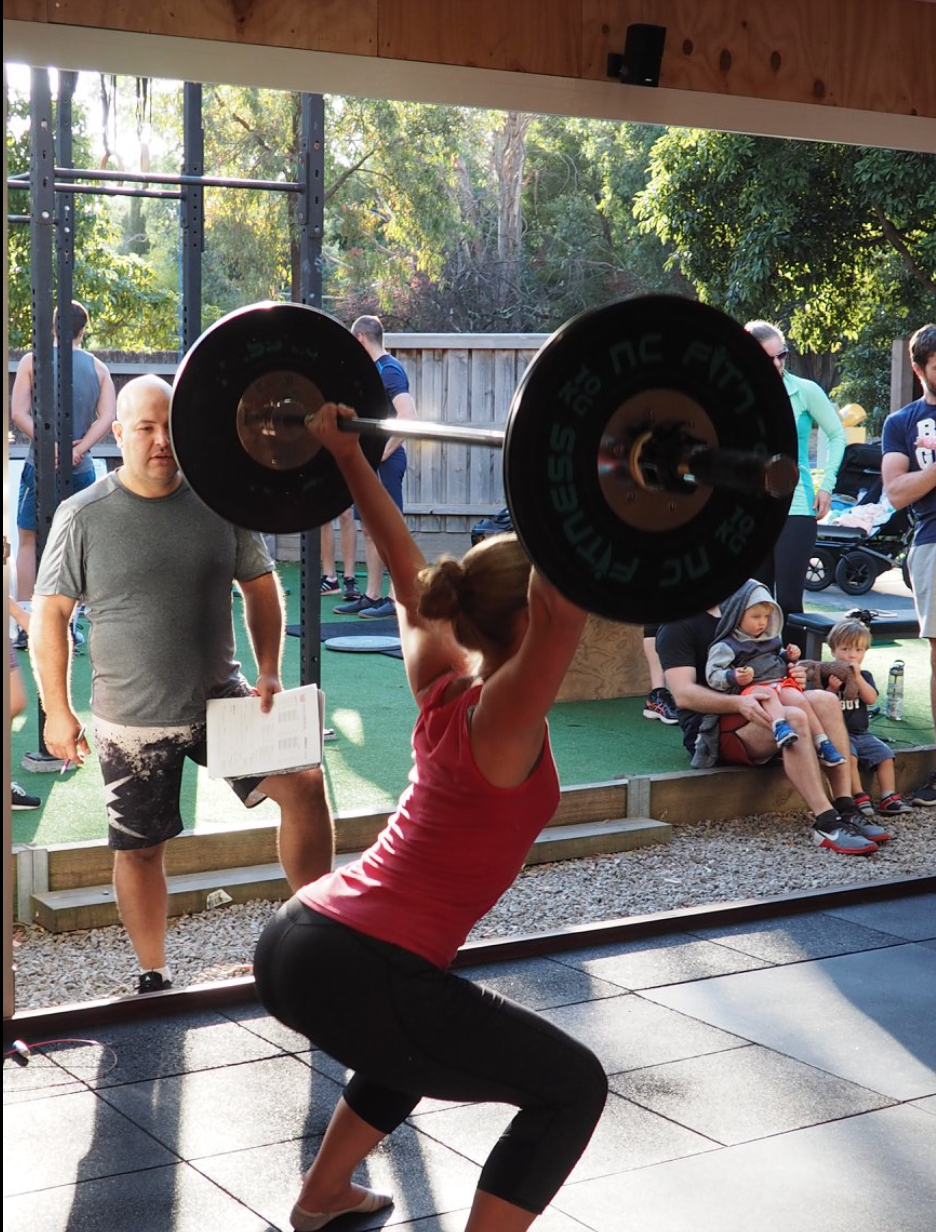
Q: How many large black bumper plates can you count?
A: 2